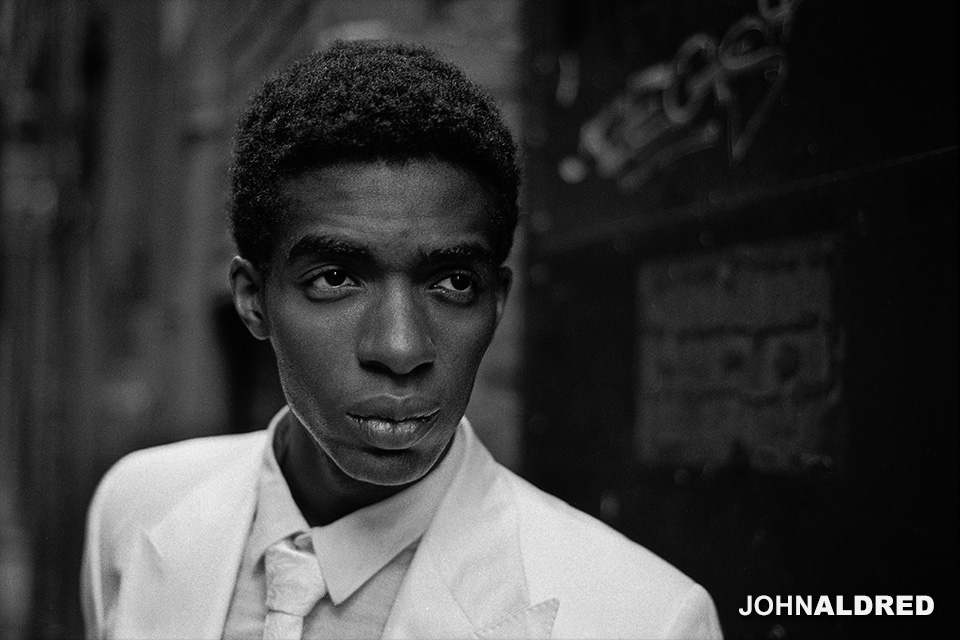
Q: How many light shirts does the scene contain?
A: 1